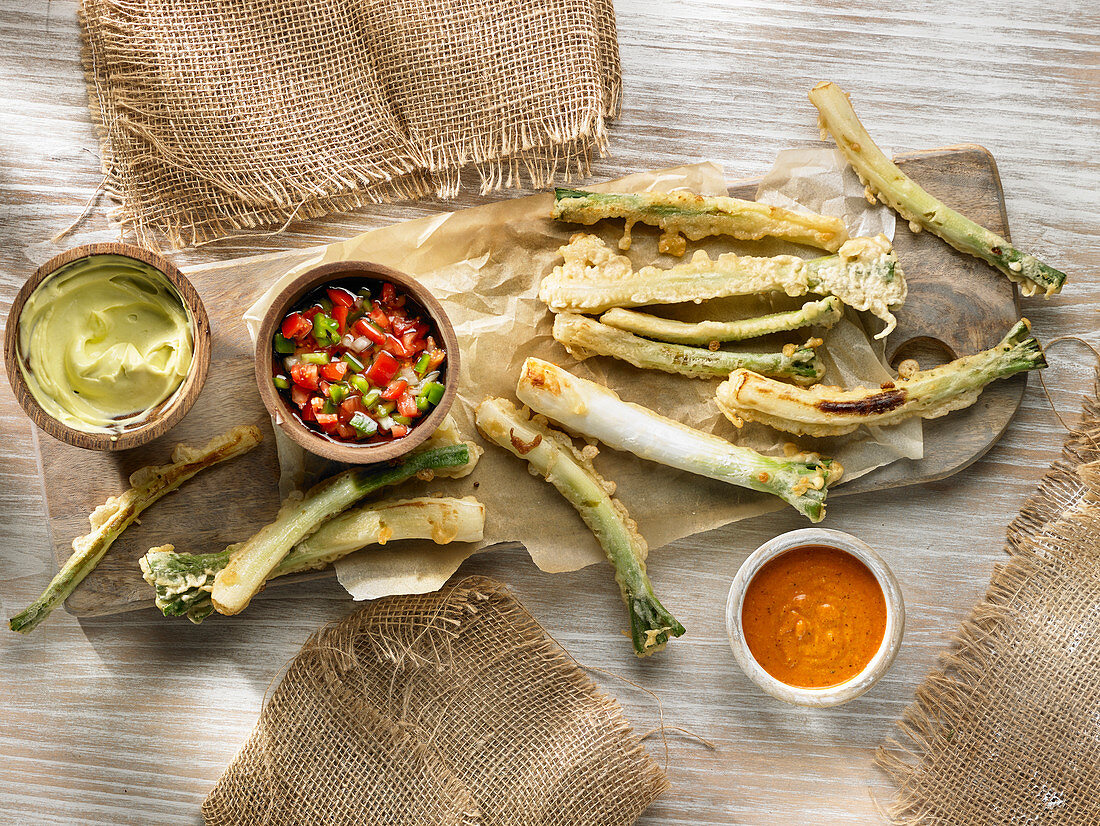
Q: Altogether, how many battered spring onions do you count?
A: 11